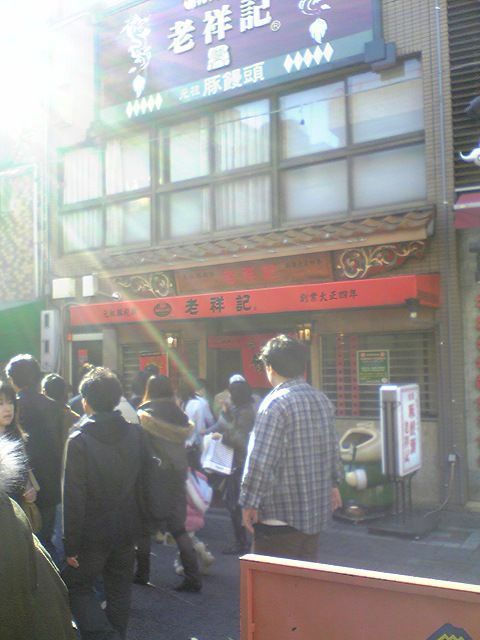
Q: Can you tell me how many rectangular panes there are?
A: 12